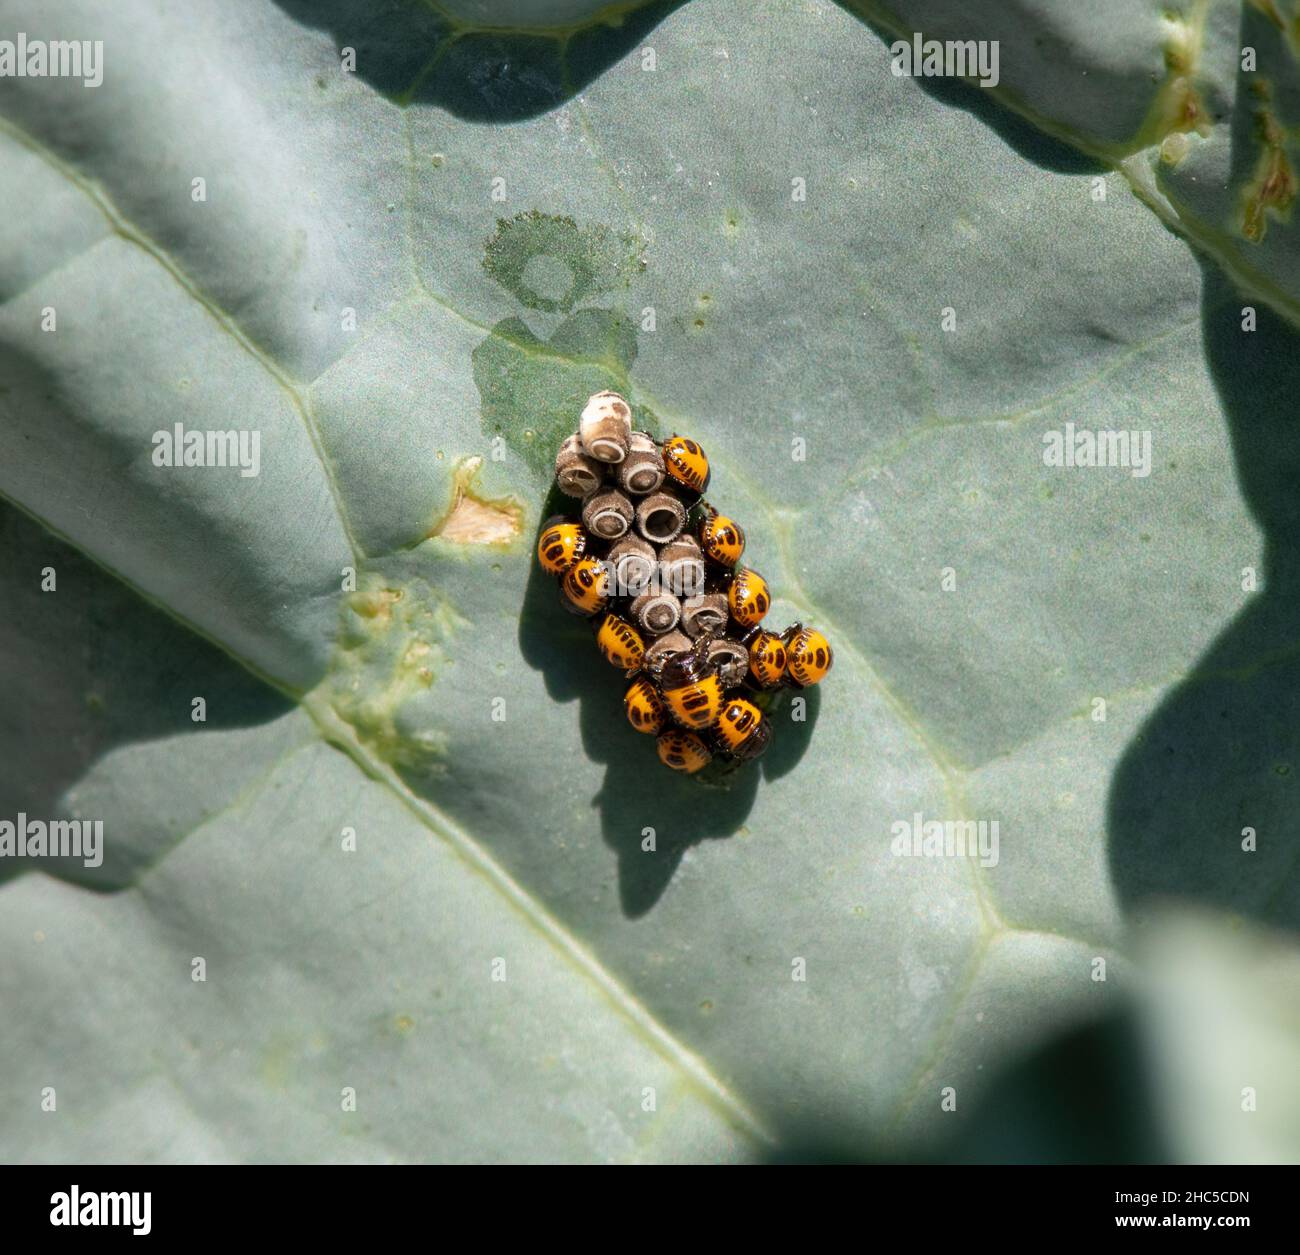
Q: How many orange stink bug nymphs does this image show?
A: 12